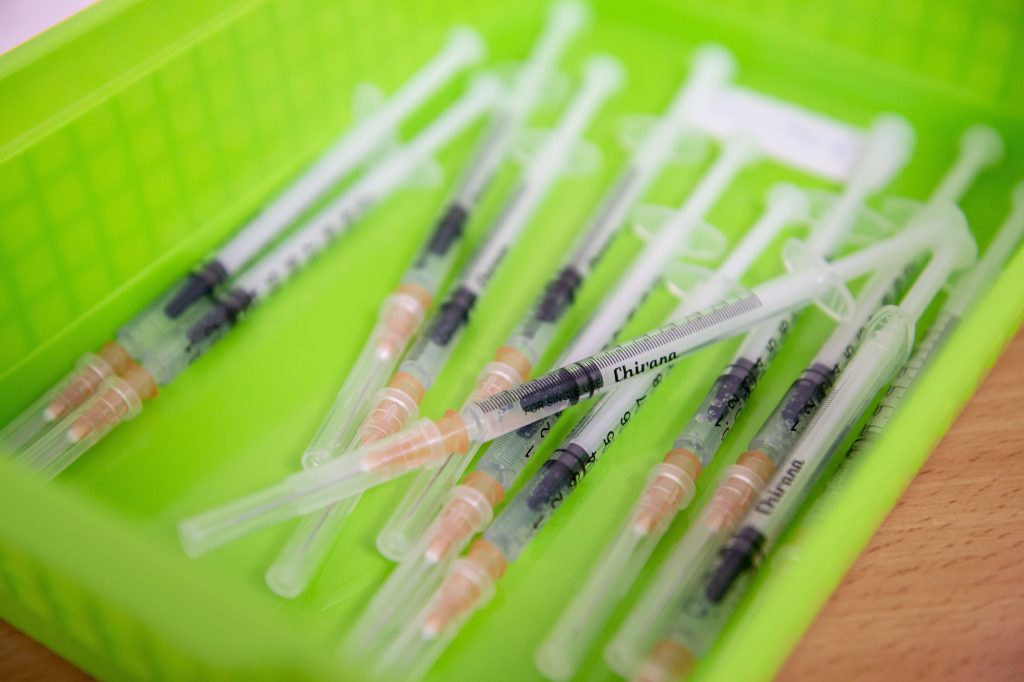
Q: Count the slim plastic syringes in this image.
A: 12